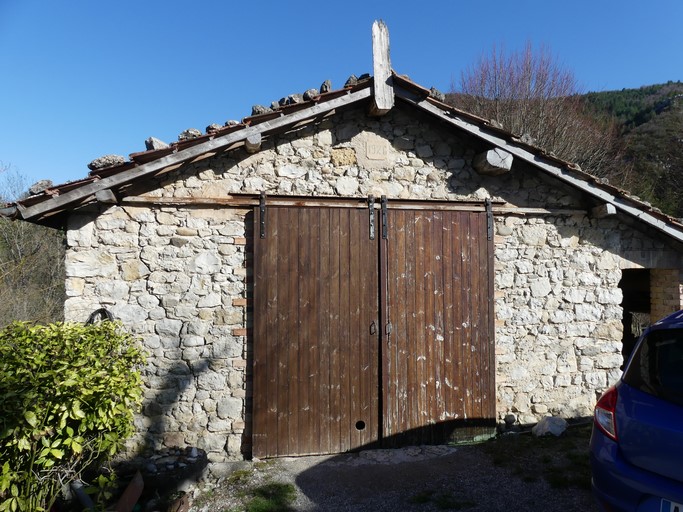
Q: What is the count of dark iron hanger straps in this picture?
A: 4